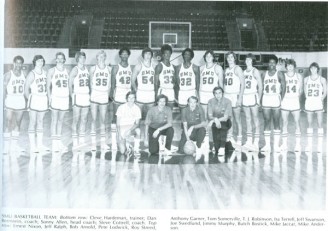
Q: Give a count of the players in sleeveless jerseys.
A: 15